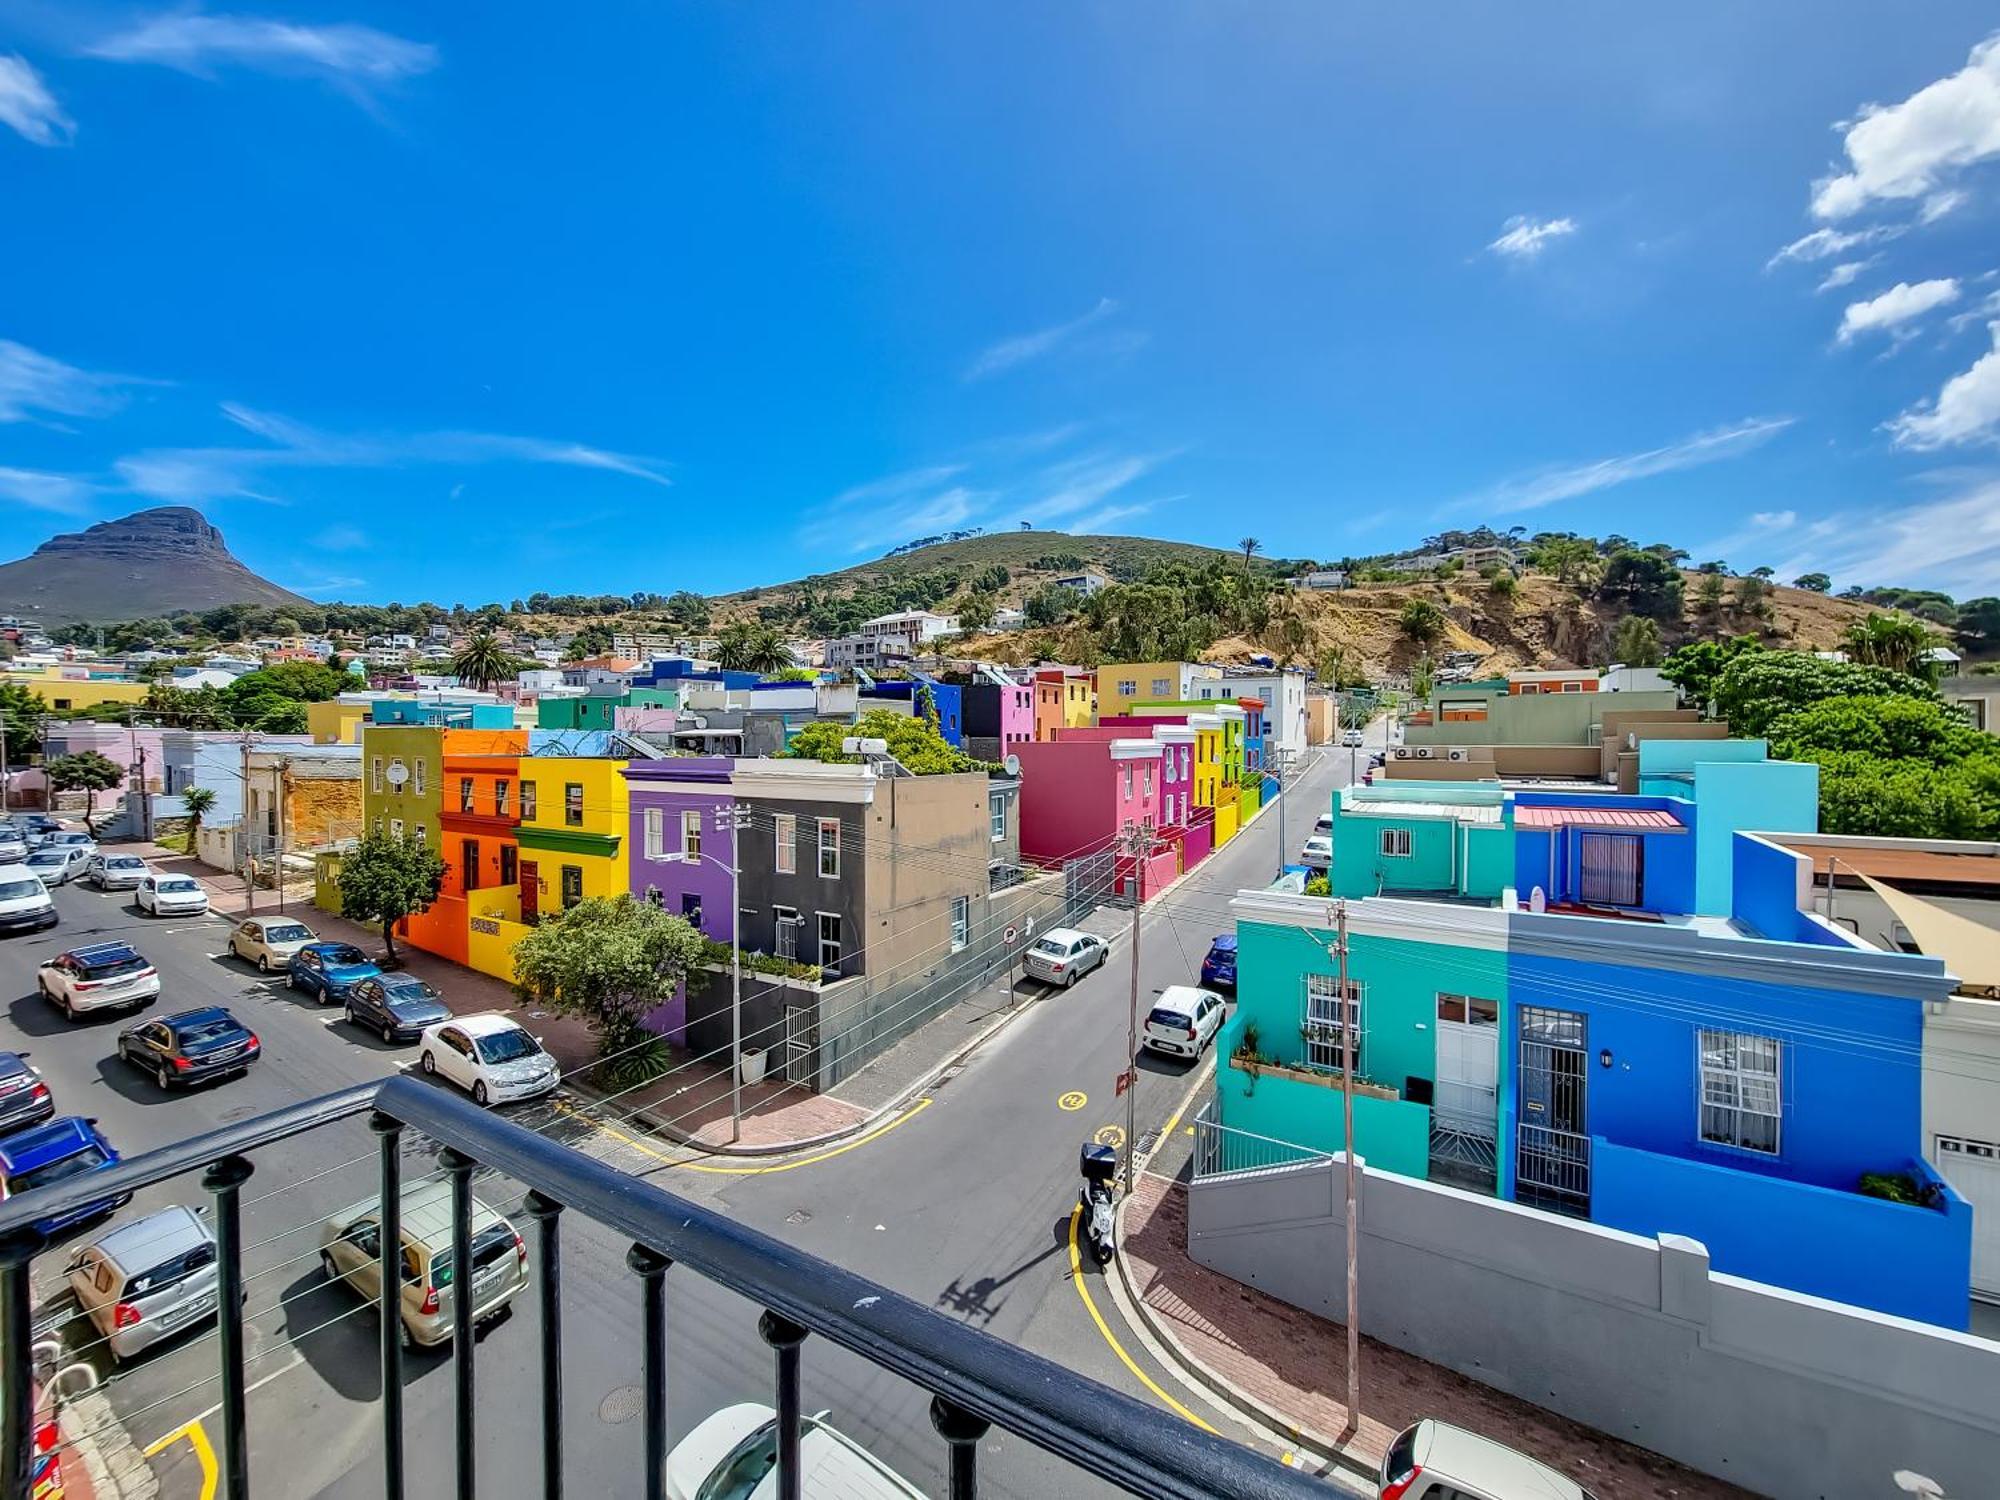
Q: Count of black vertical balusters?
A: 8